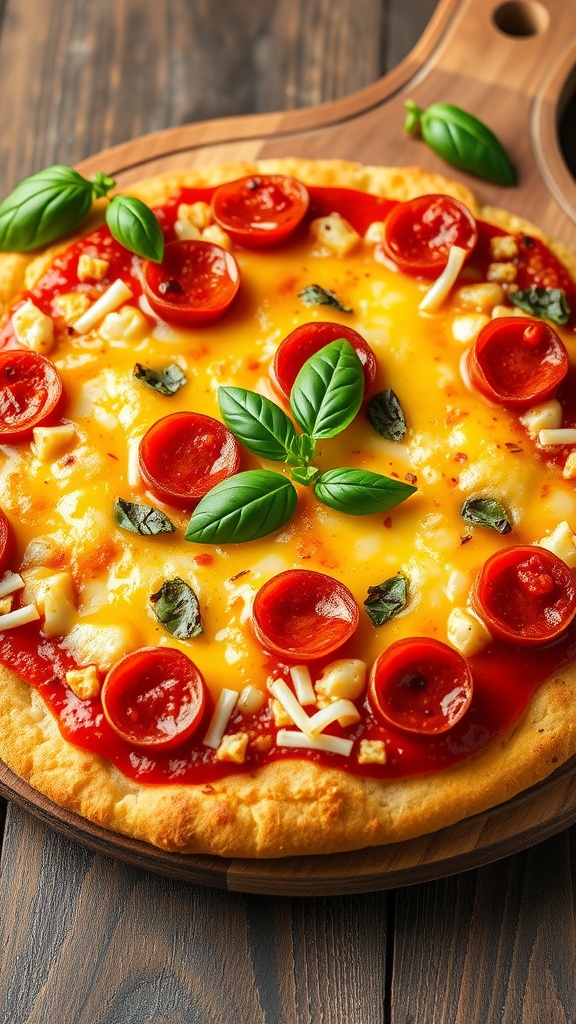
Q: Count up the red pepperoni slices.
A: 12